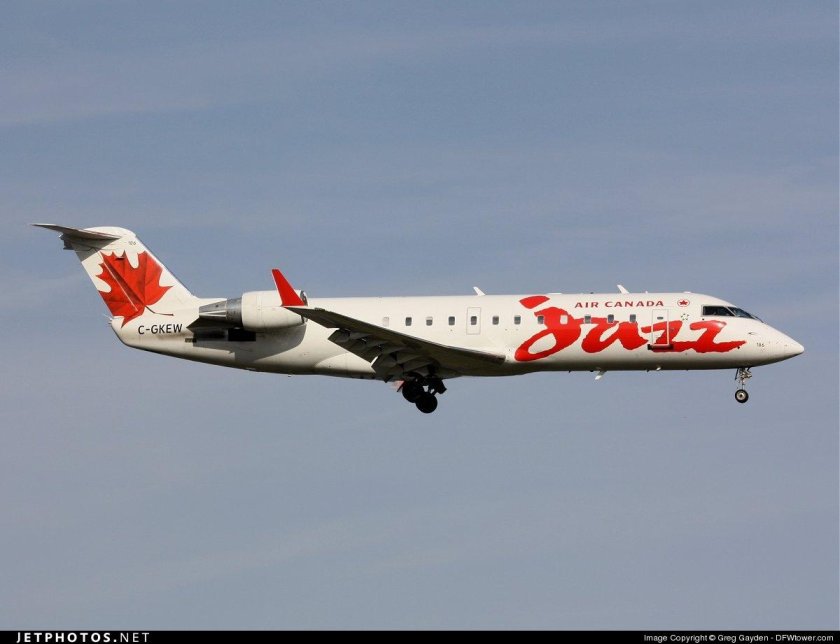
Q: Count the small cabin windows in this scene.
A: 12